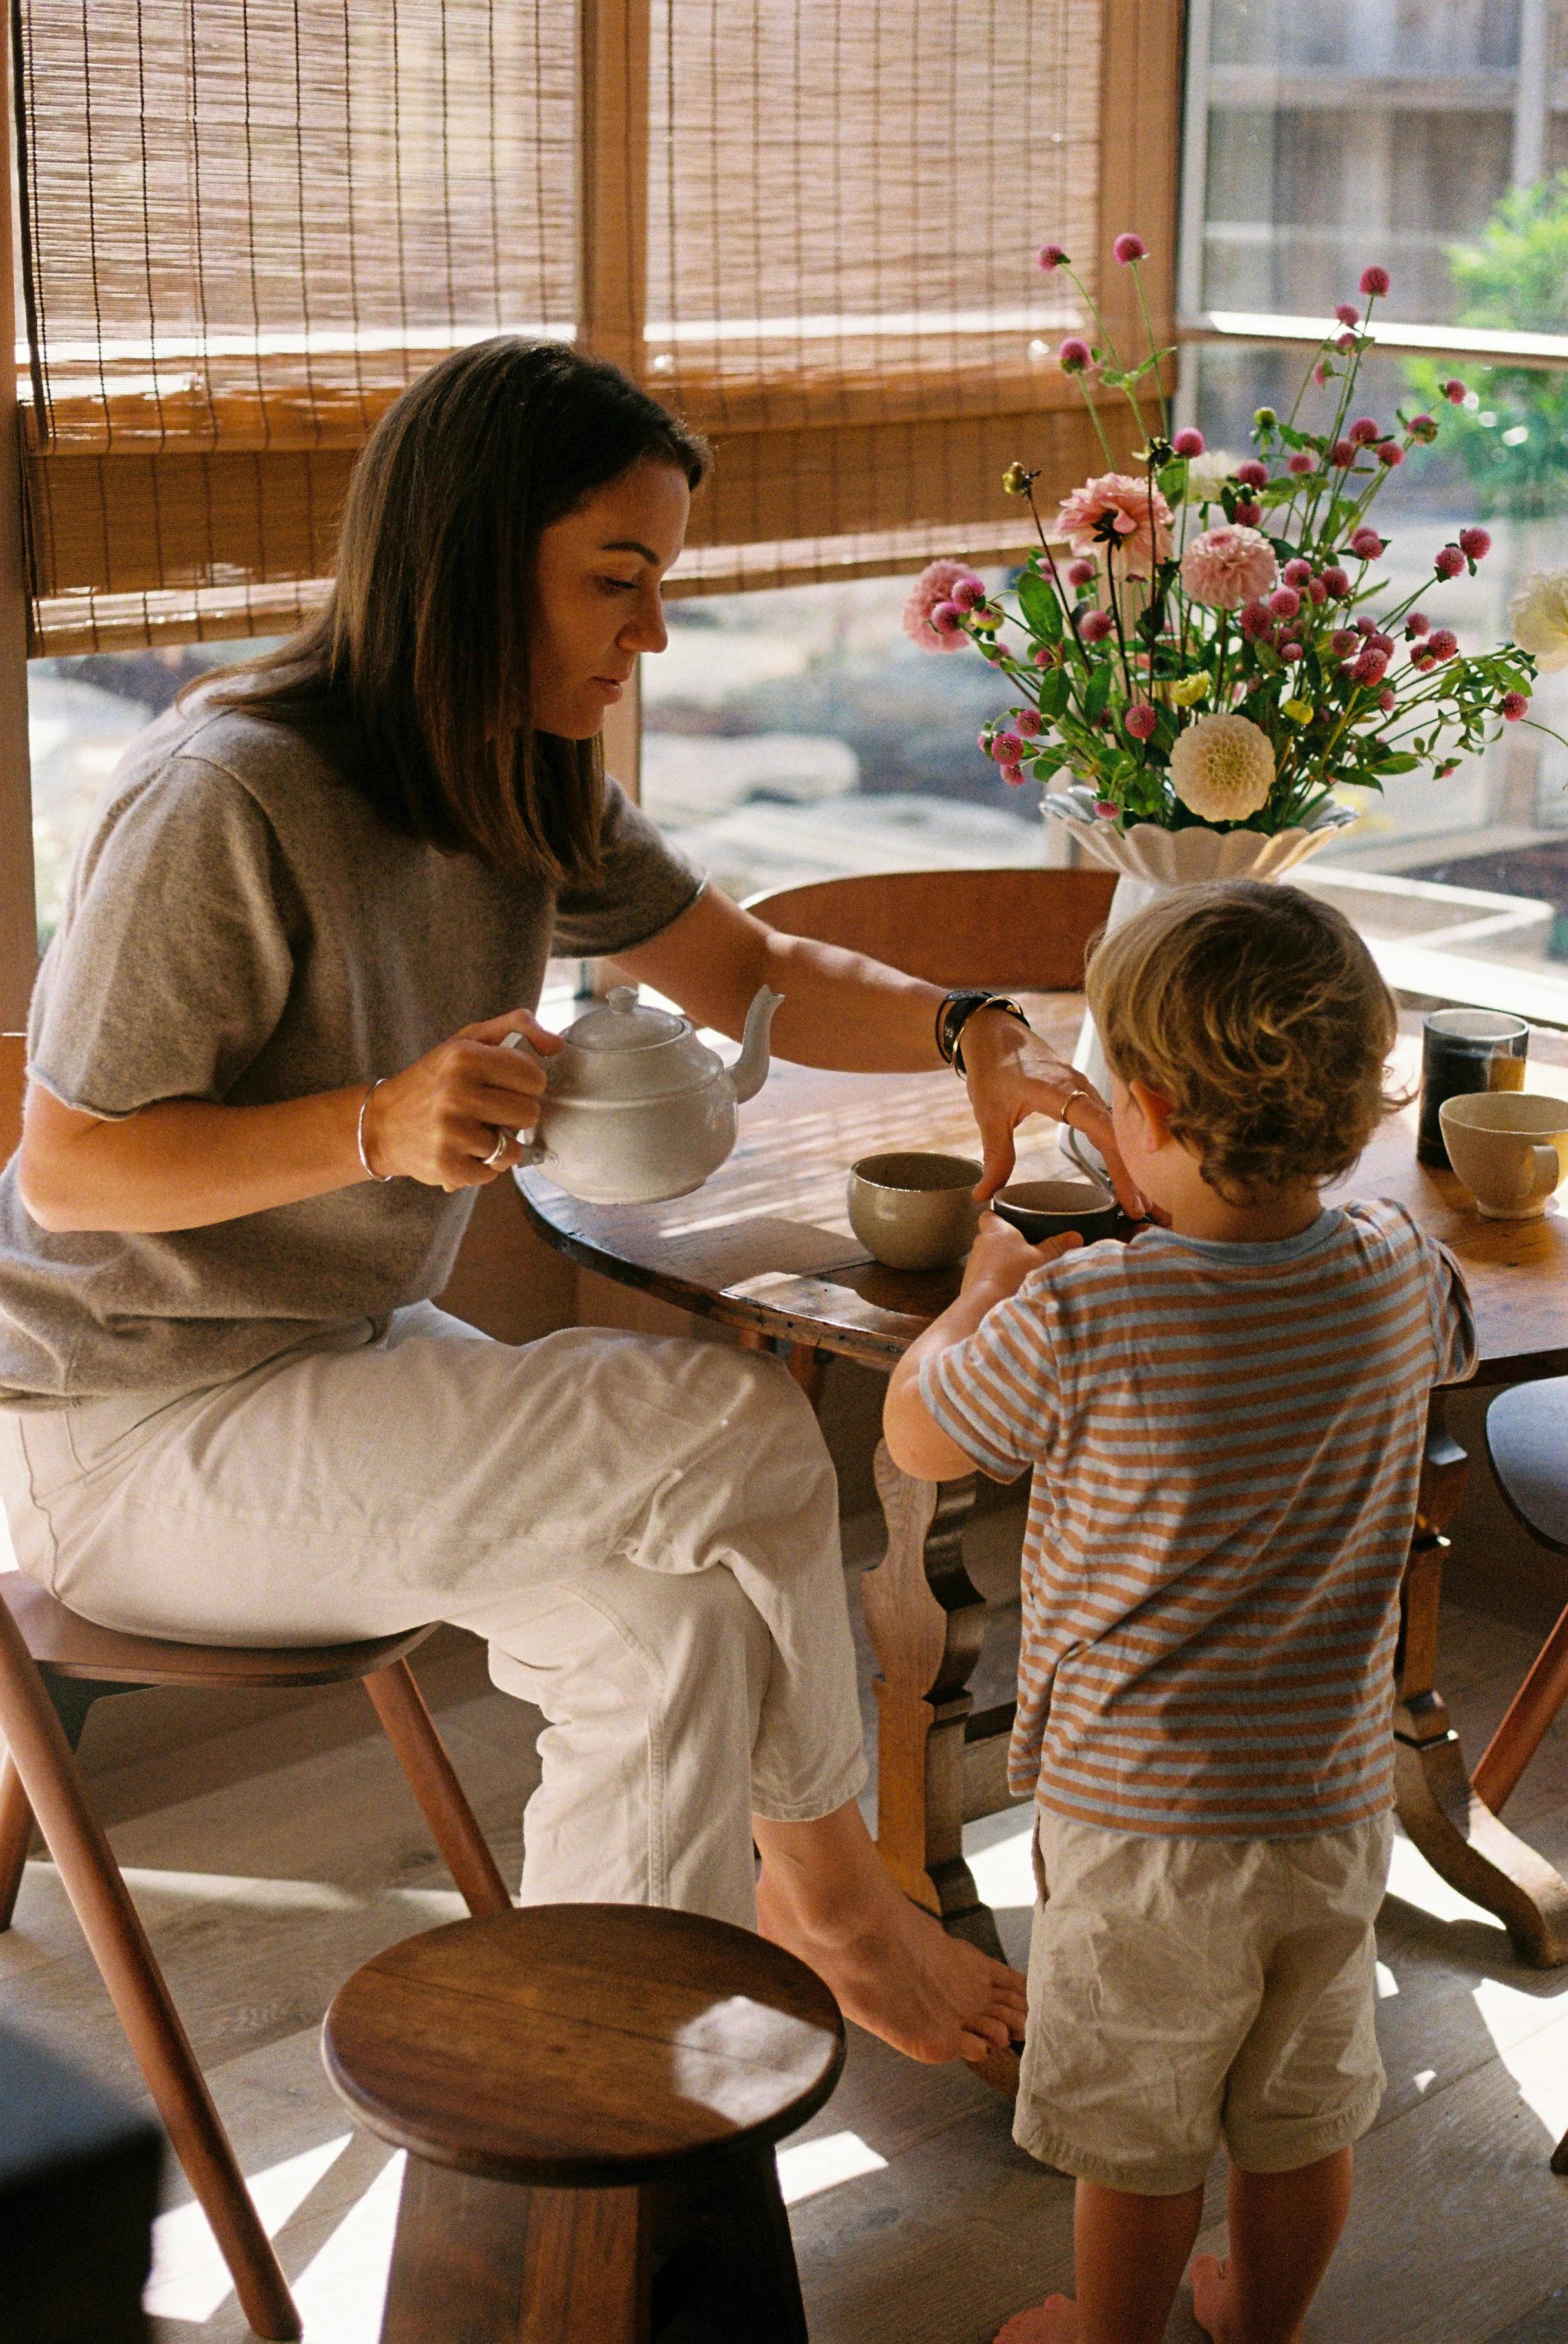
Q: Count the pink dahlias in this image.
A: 3